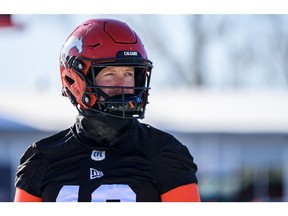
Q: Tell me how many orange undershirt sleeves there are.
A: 2